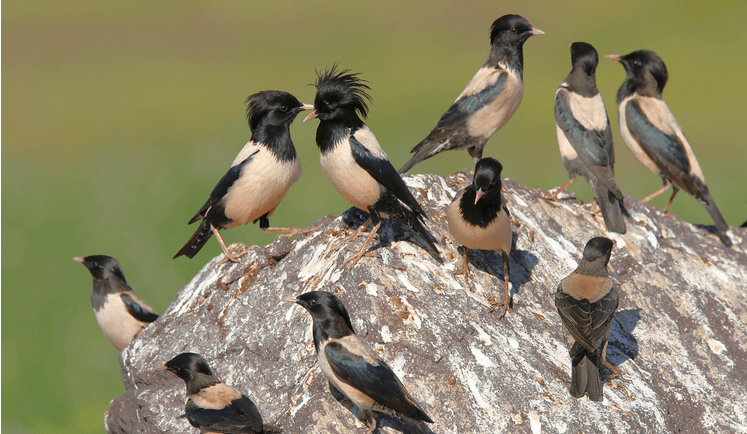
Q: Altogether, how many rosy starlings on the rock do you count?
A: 10